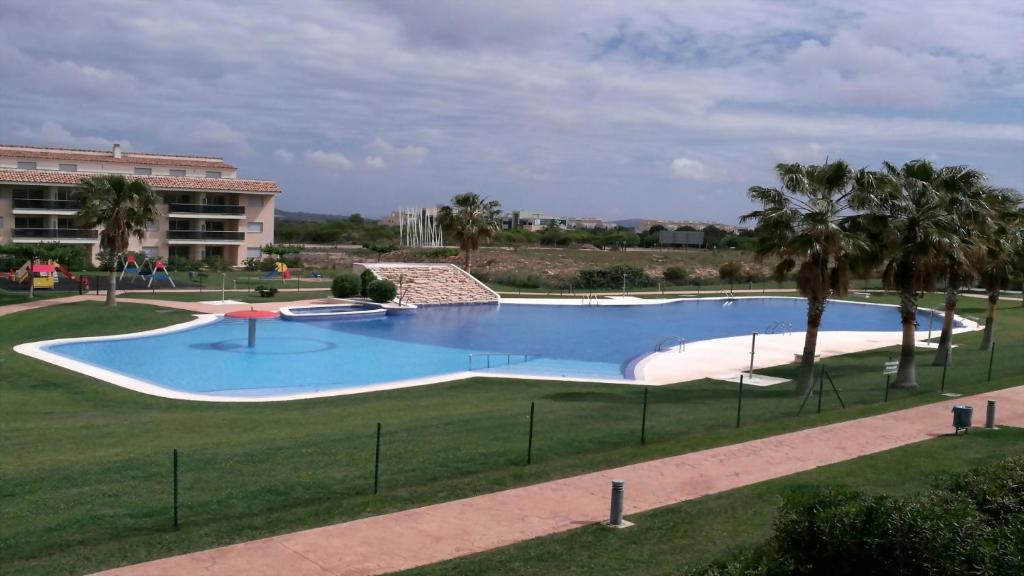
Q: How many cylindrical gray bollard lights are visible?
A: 2